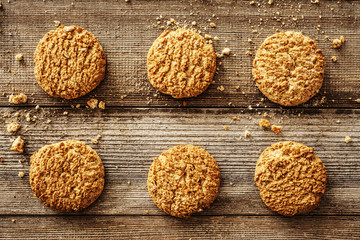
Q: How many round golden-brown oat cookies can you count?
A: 6